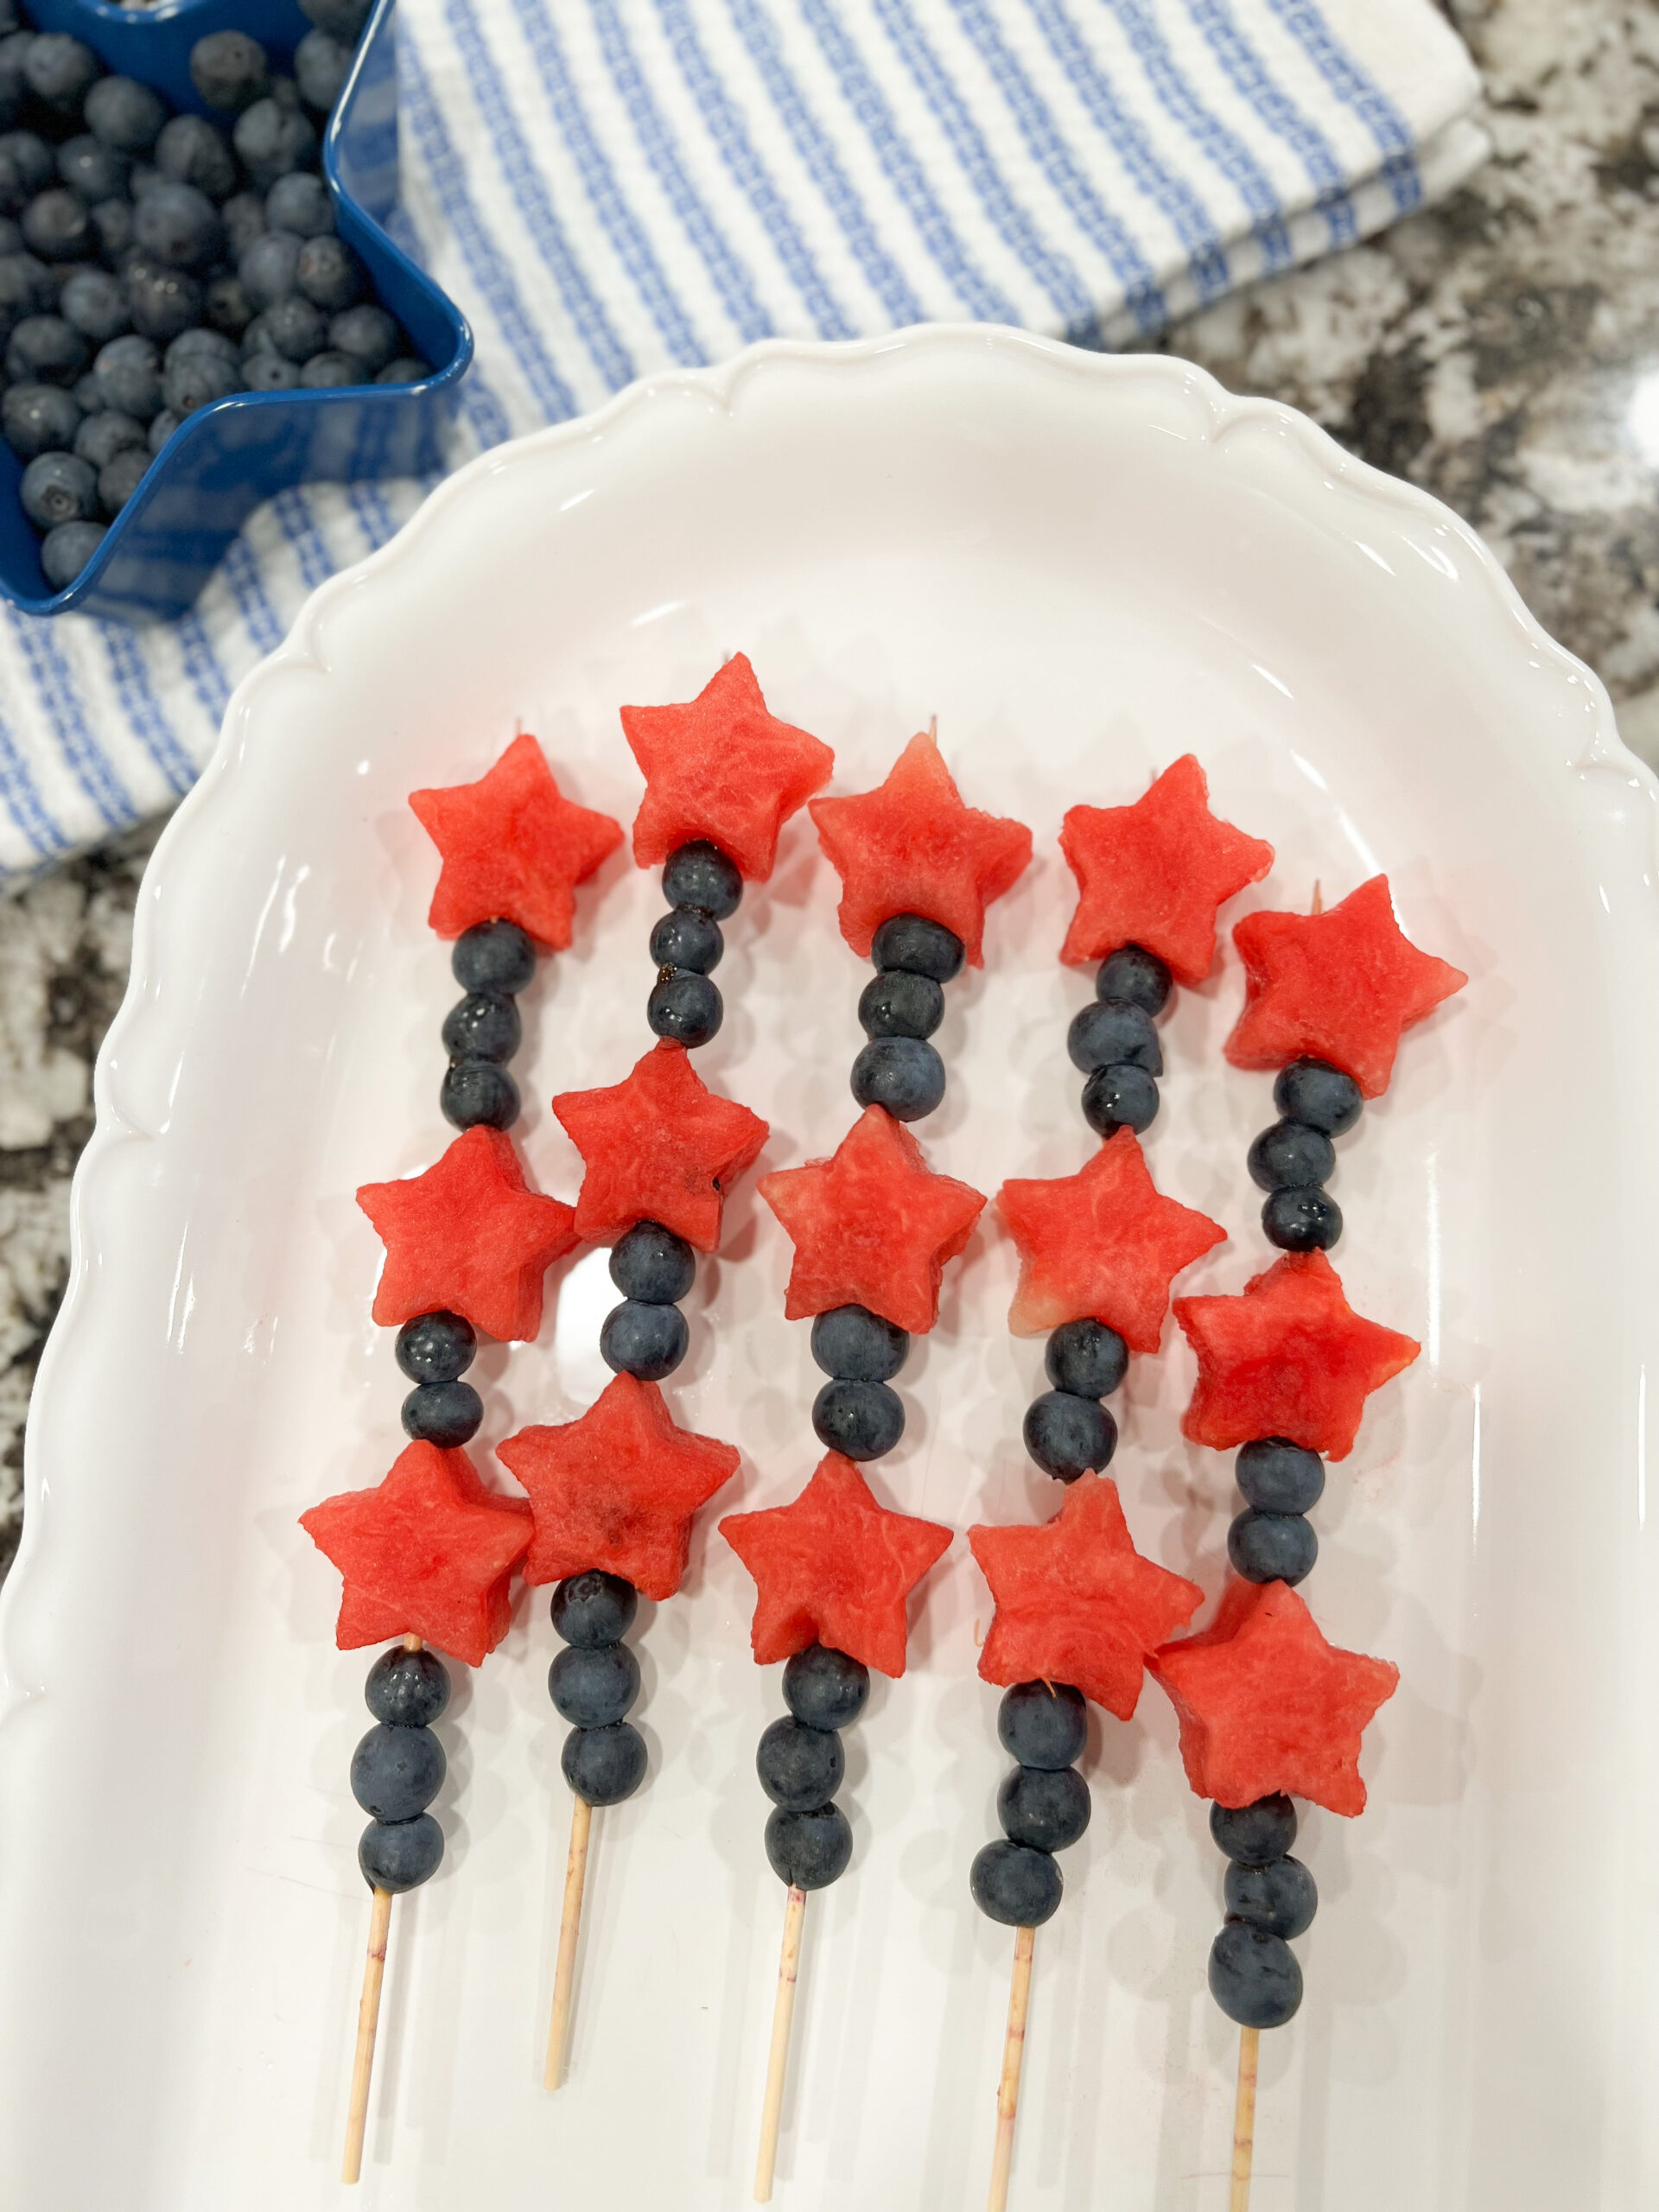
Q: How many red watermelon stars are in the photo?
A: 15